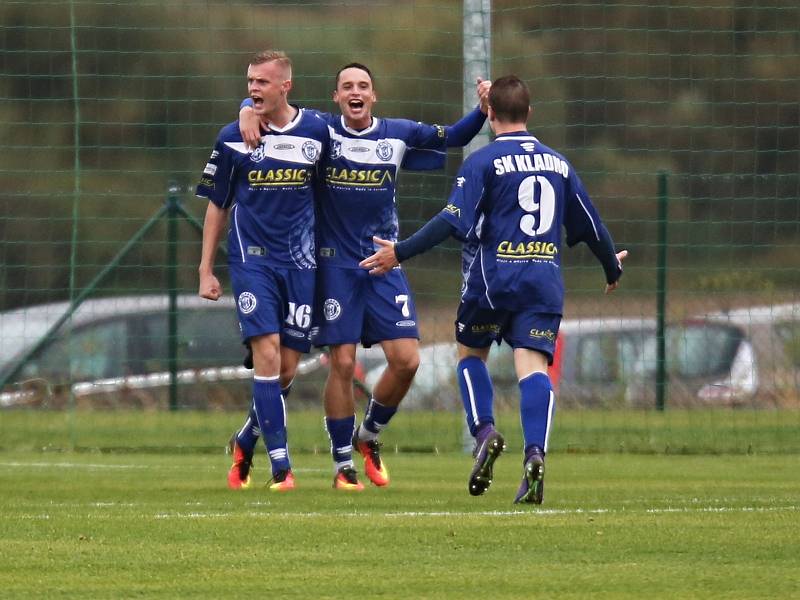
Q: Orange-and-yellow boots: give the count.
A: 4